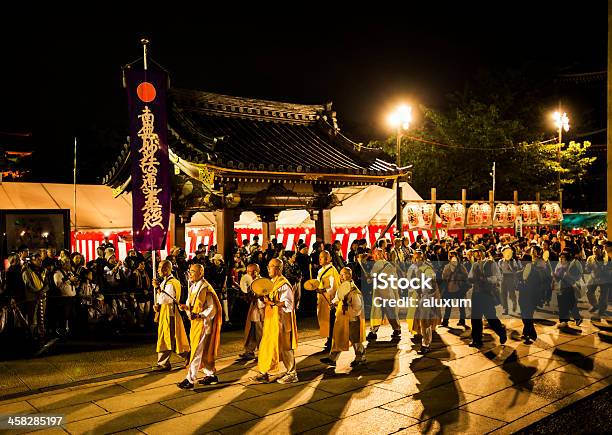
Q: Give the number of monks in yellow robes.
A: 8